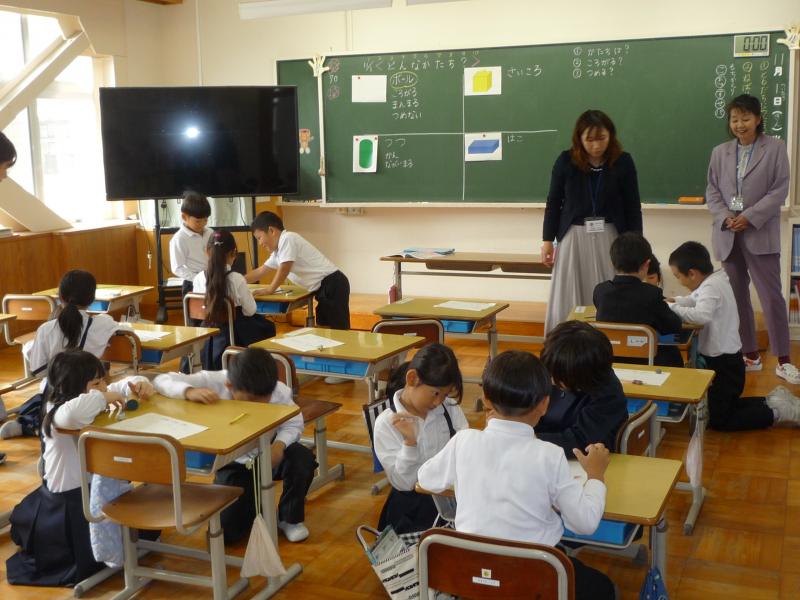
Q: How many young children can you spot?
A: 12